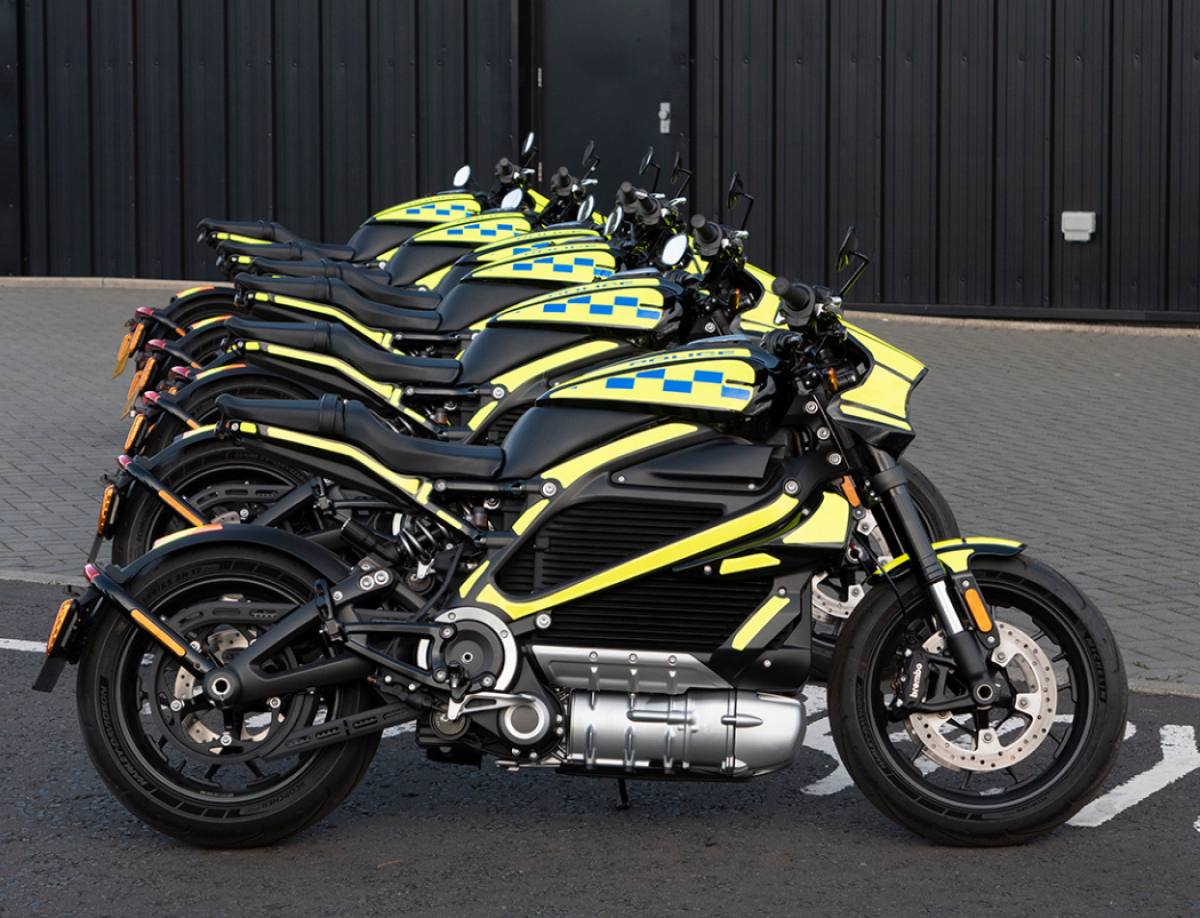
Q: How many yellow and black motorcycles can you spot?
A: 6